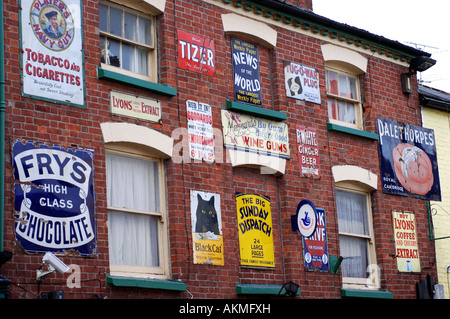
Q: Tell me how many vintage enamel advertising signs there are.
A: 14